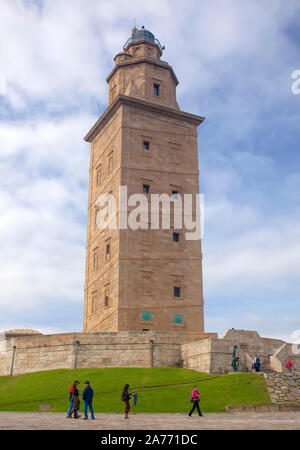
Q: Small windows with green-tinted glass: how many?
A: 2